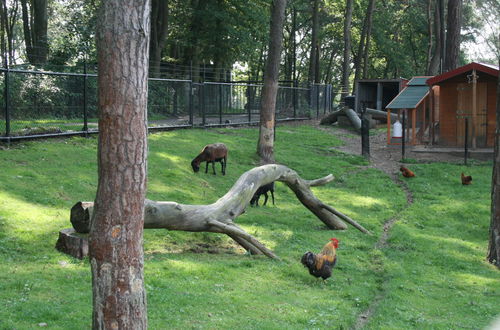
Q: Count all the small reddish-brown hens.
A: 2